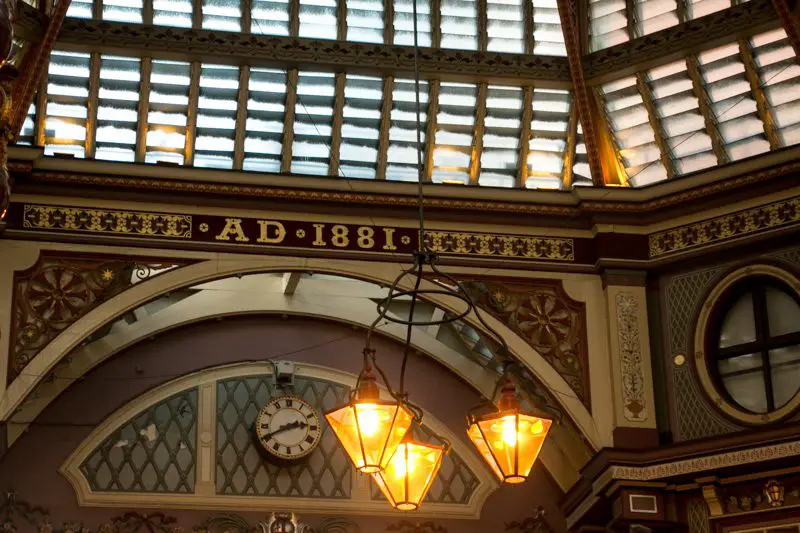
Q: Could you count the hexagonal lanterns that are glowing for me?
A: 3